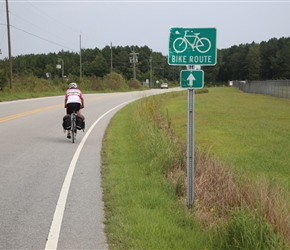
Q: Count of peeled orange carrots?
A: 0